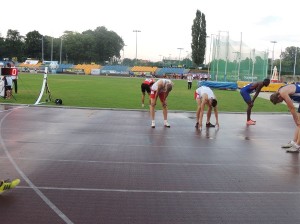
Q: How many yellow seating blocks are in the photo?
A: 3